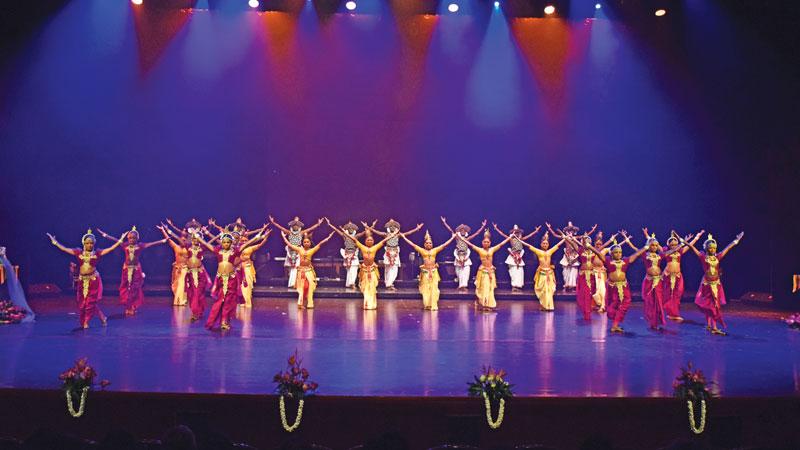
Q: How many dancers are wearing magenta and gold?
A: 10